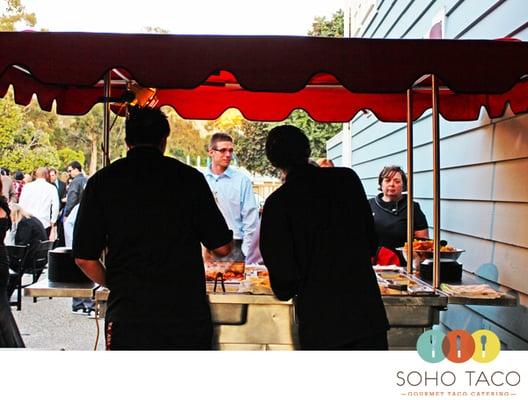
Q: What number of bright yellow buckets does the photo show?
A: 0